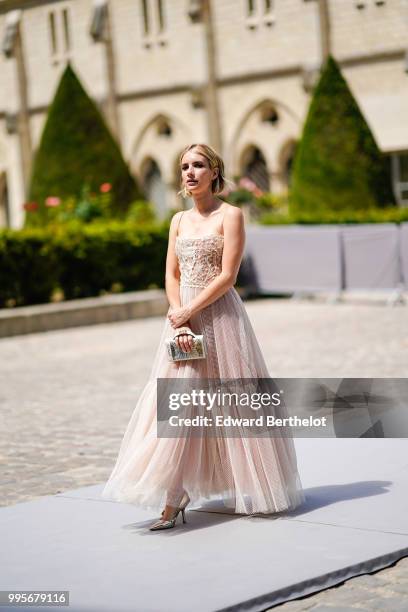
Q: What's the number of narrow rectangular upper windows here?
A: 6